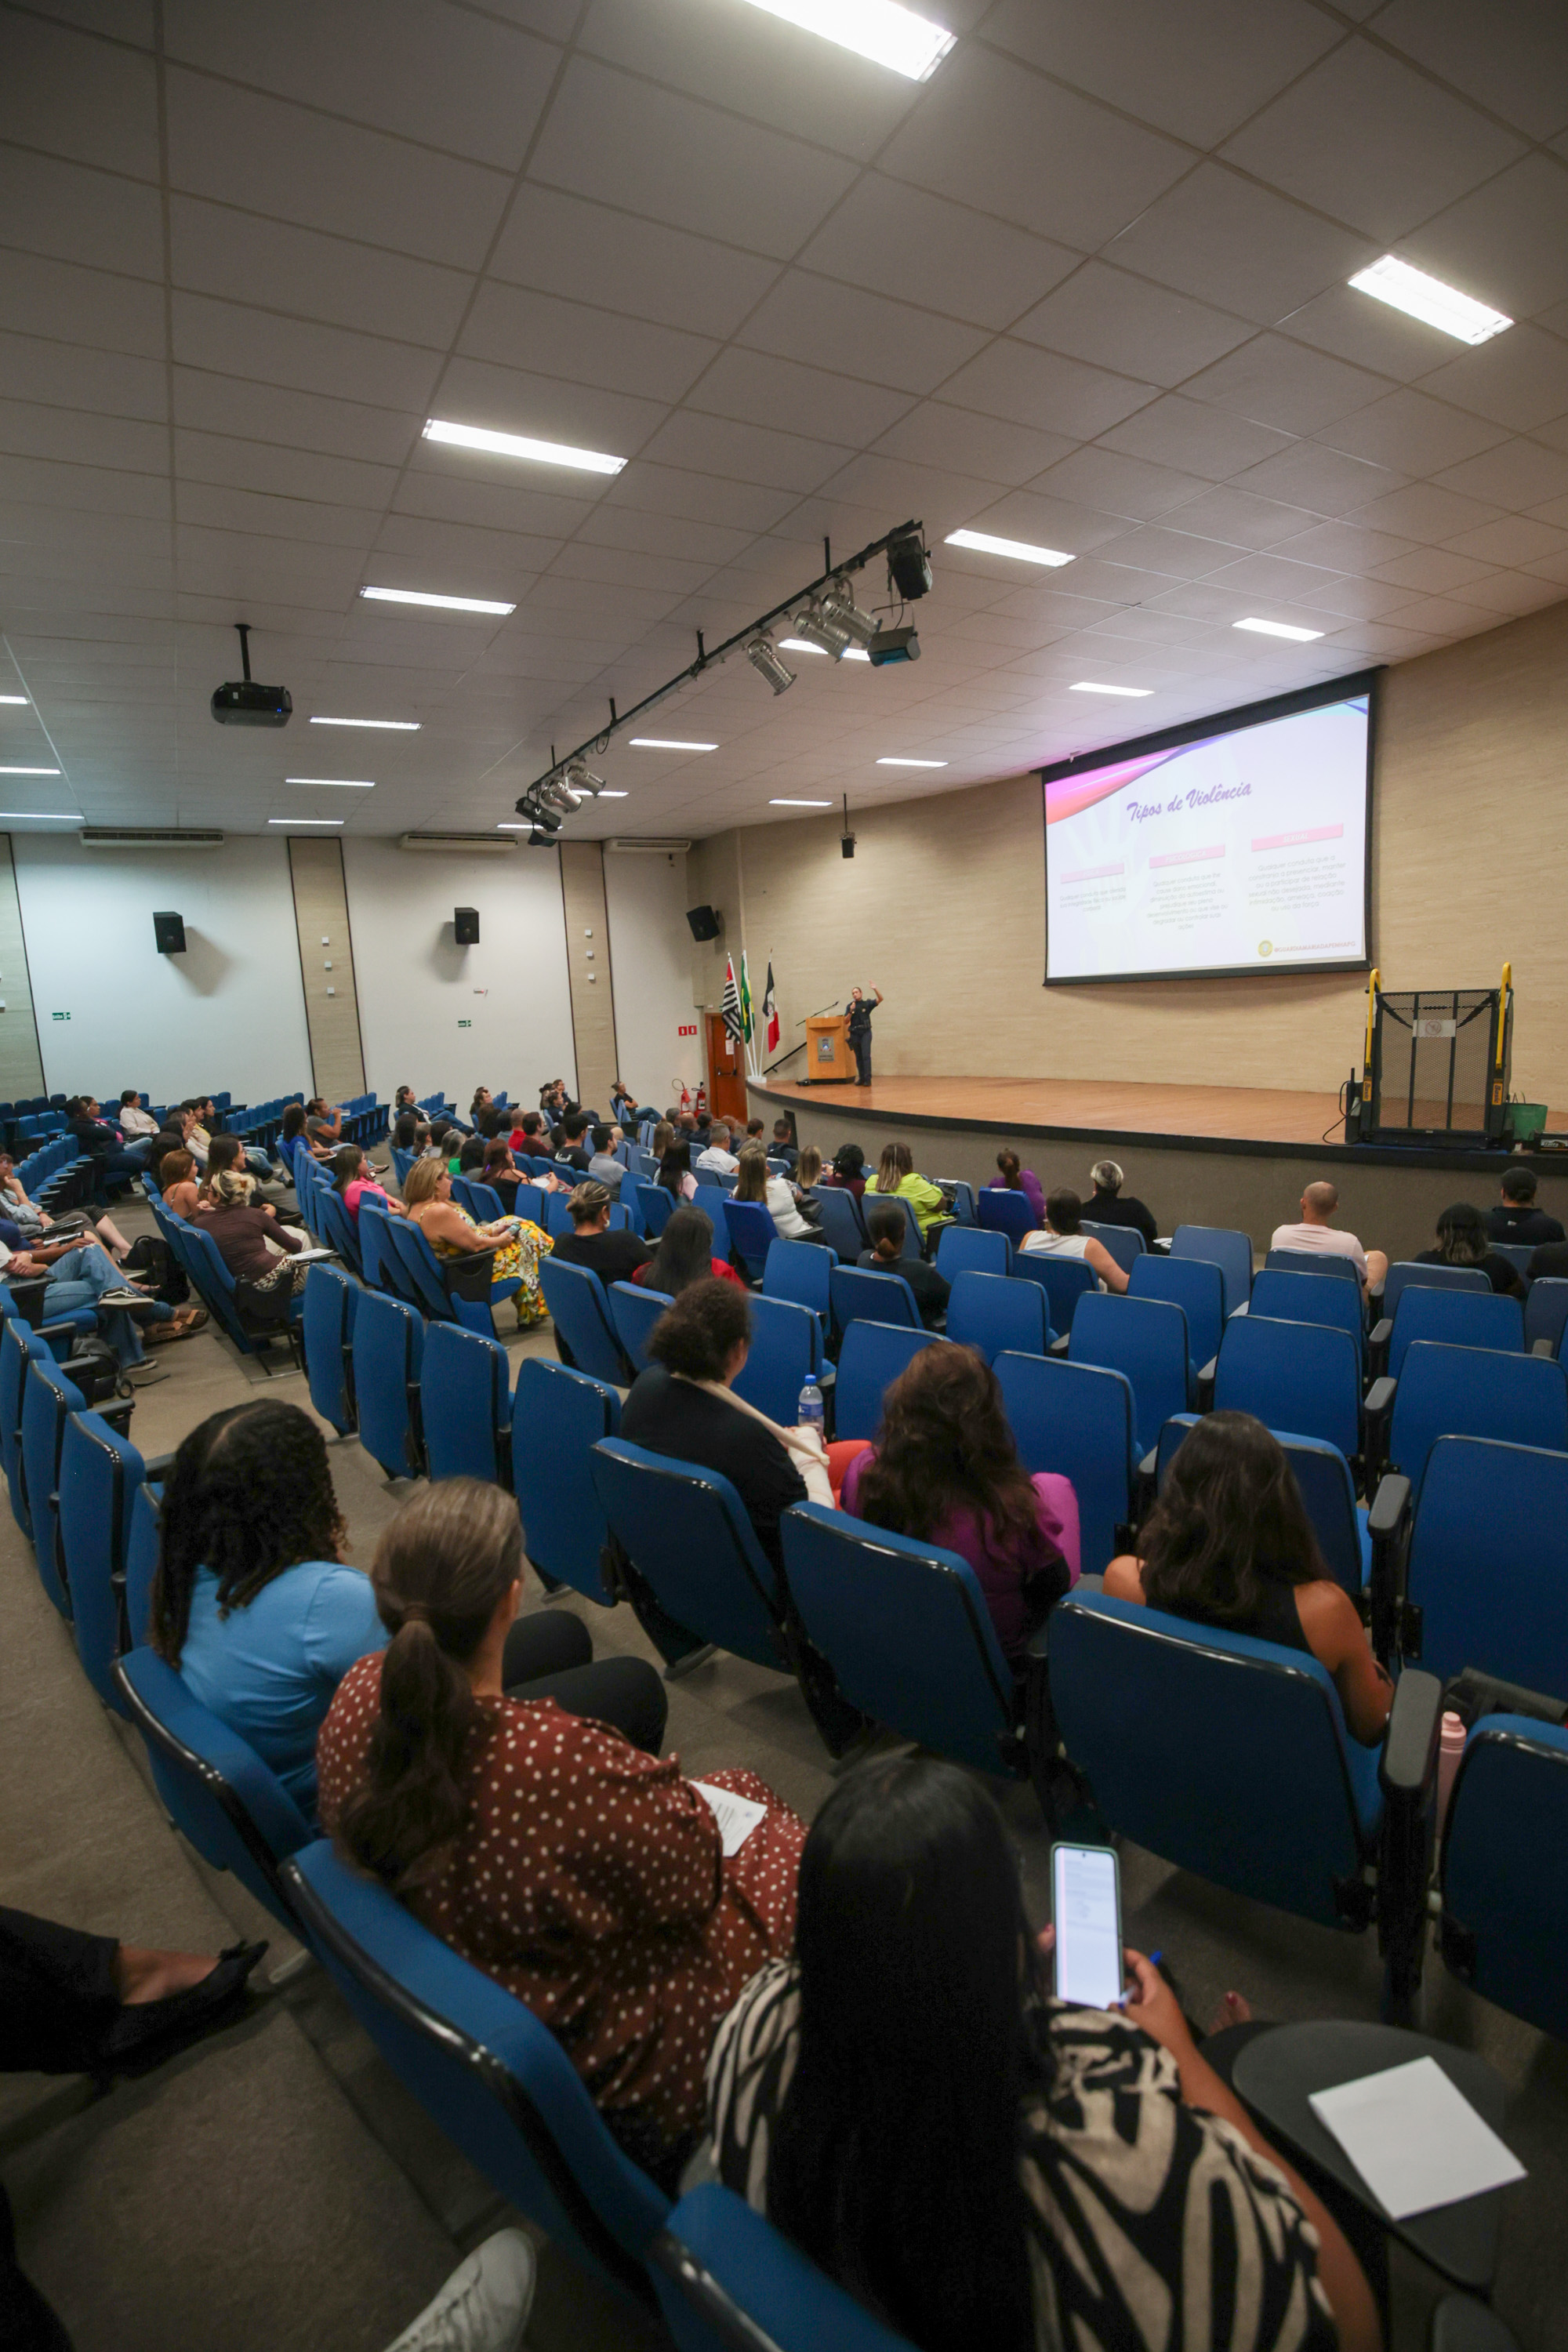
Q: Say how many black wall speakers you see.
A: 3